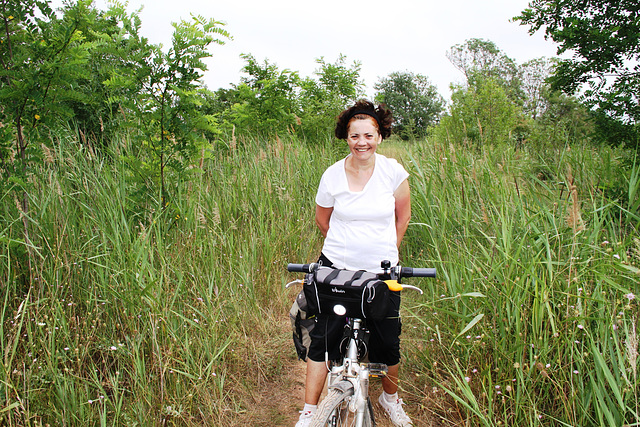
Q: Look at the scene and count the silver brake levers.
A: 2